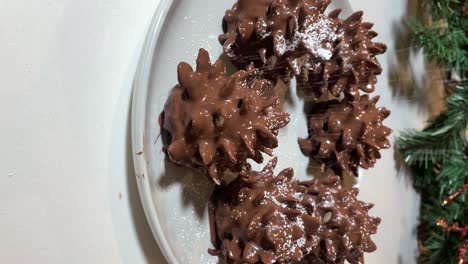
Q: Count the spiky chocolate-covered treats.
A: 6